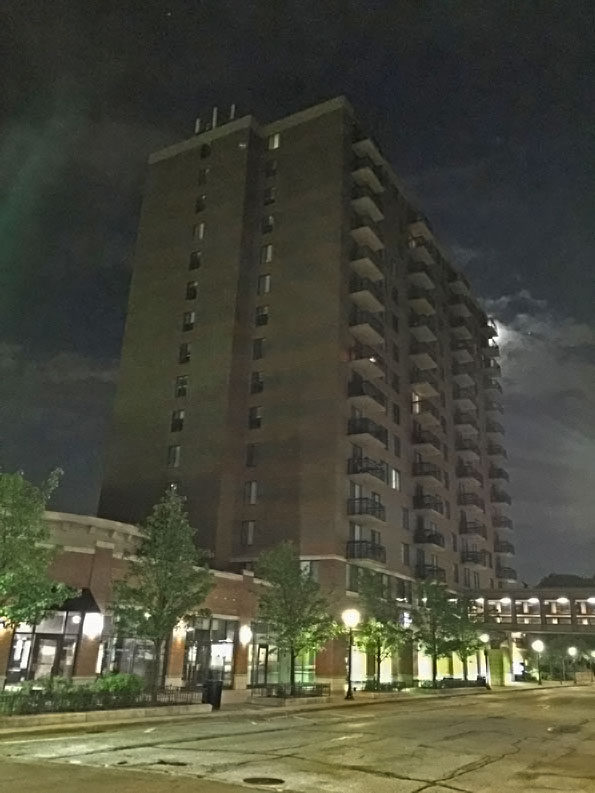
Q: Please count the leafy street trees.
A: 6